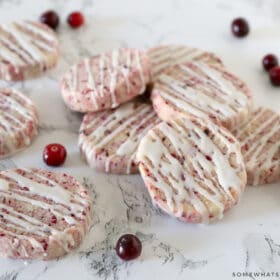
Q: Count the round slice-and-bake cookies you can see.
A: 9